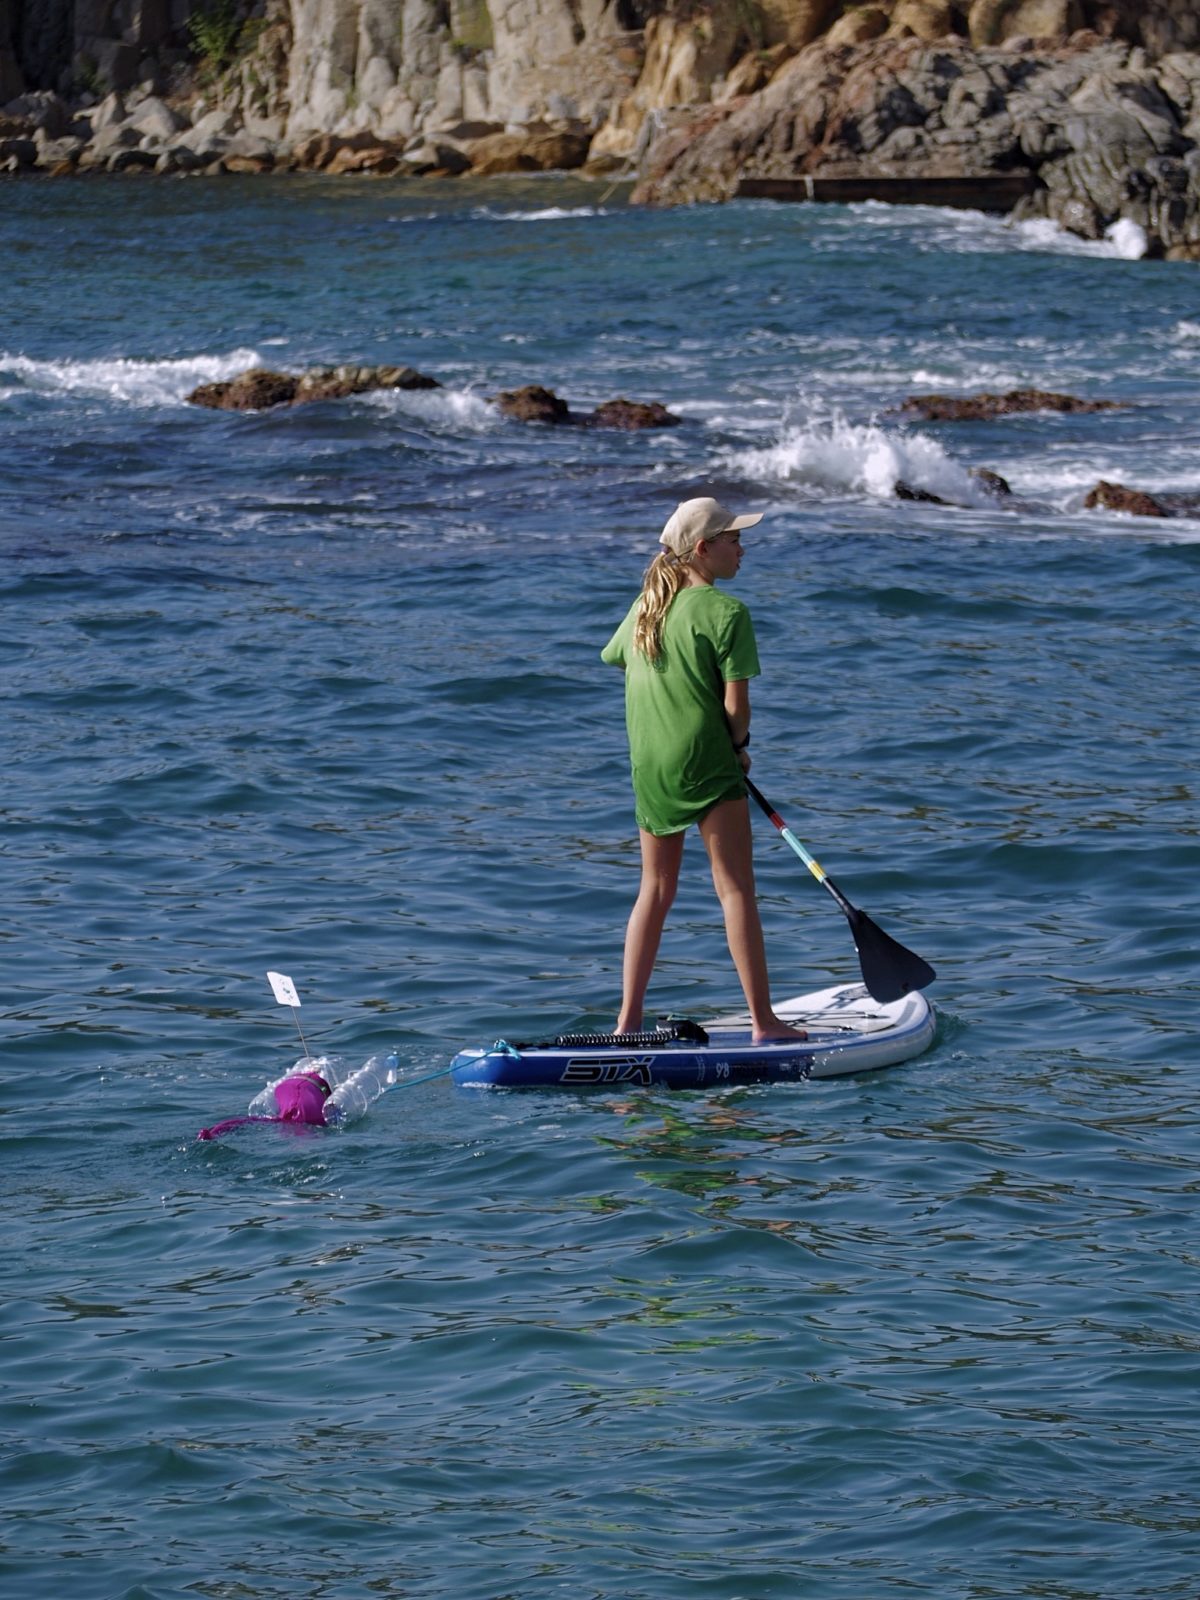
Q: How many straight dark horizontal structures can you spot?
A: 1